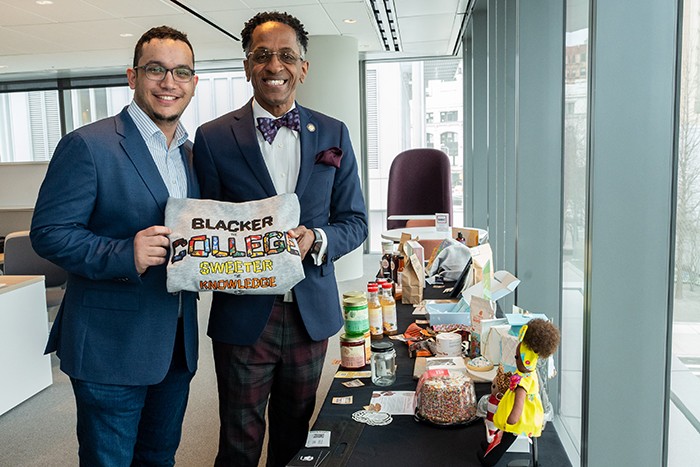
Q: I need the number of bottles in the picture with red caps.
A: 4